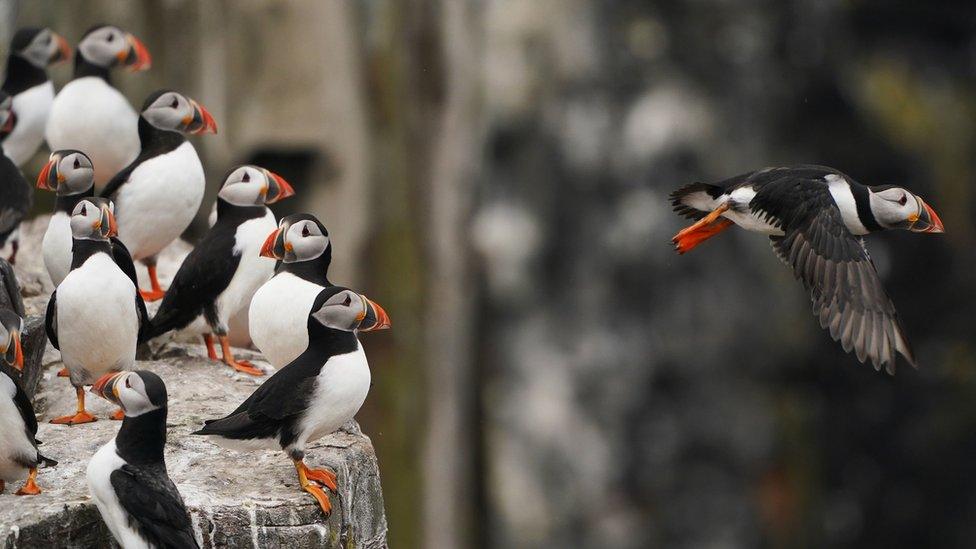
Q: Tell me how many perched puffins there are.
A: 11